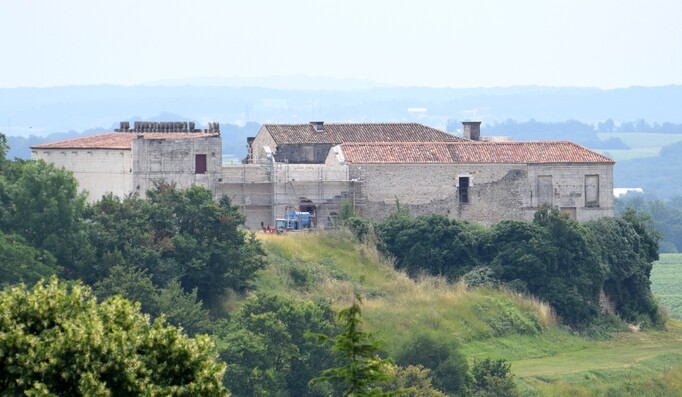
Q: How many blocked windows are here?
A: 2